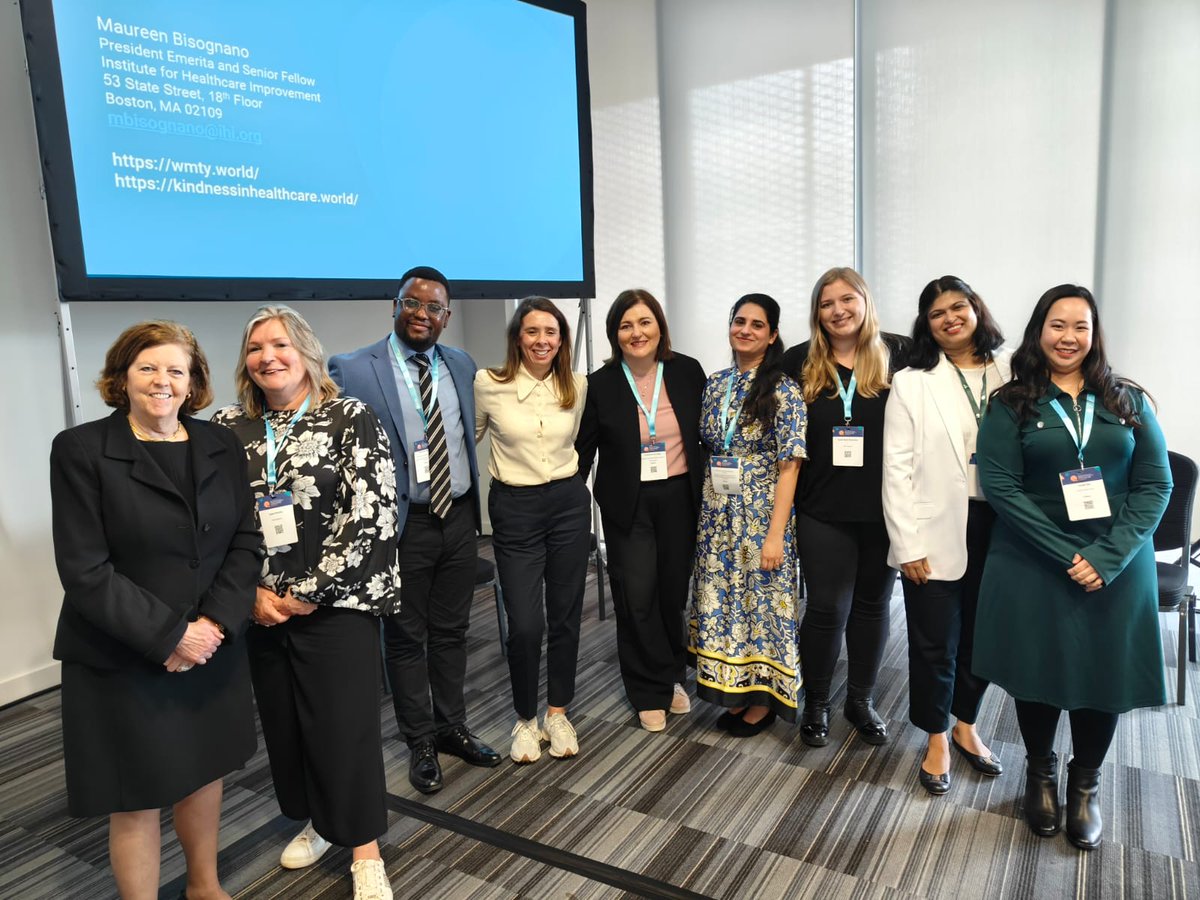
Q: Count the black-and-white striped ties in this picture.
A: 1